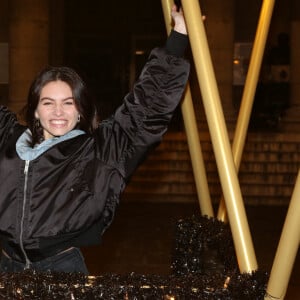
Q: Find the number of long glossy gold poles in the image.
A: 4